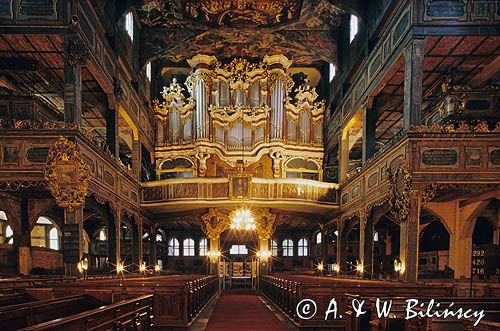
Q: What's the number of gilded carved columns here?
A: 2